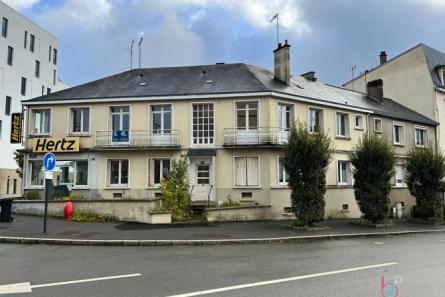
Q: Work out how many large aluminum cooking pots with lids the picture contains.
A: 0